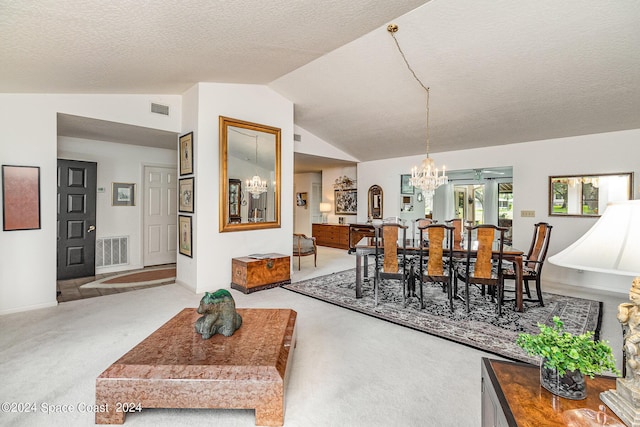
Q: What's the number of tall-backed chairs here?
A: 7